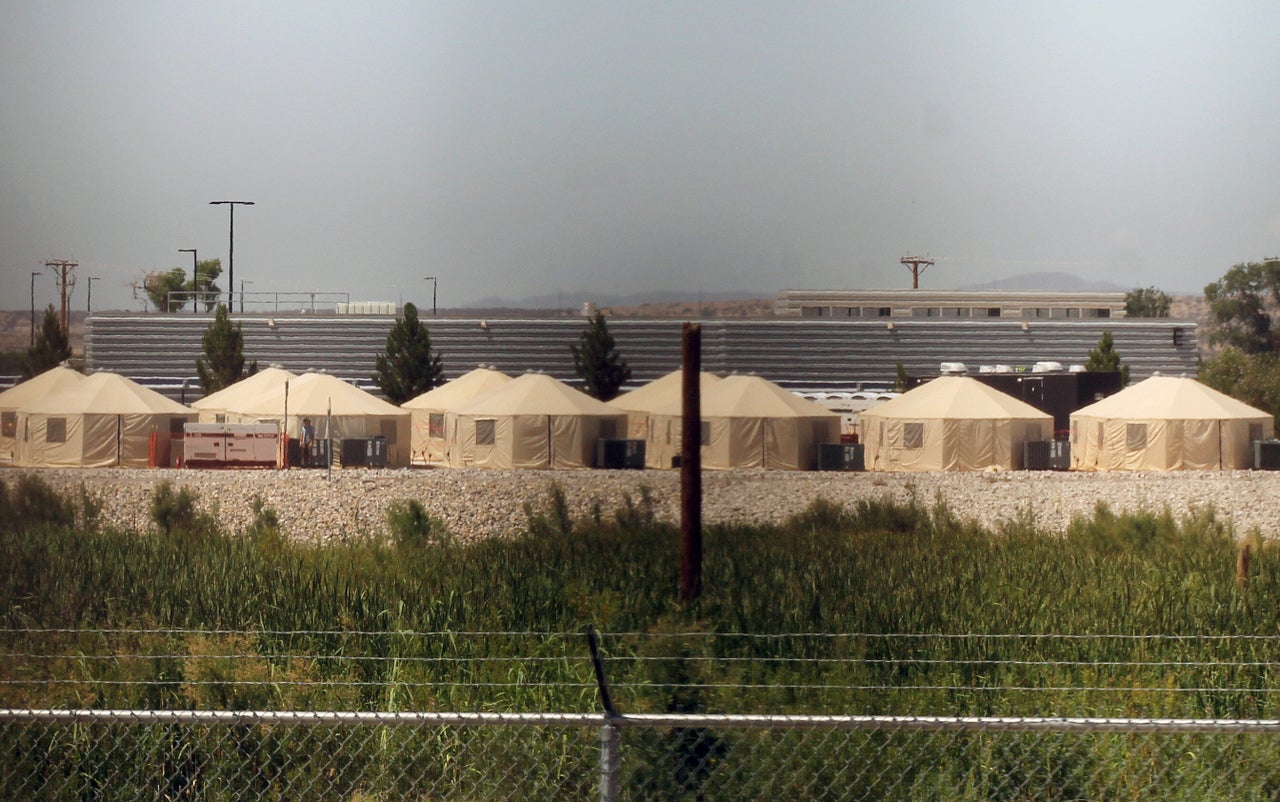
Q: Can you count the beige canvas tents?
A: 10